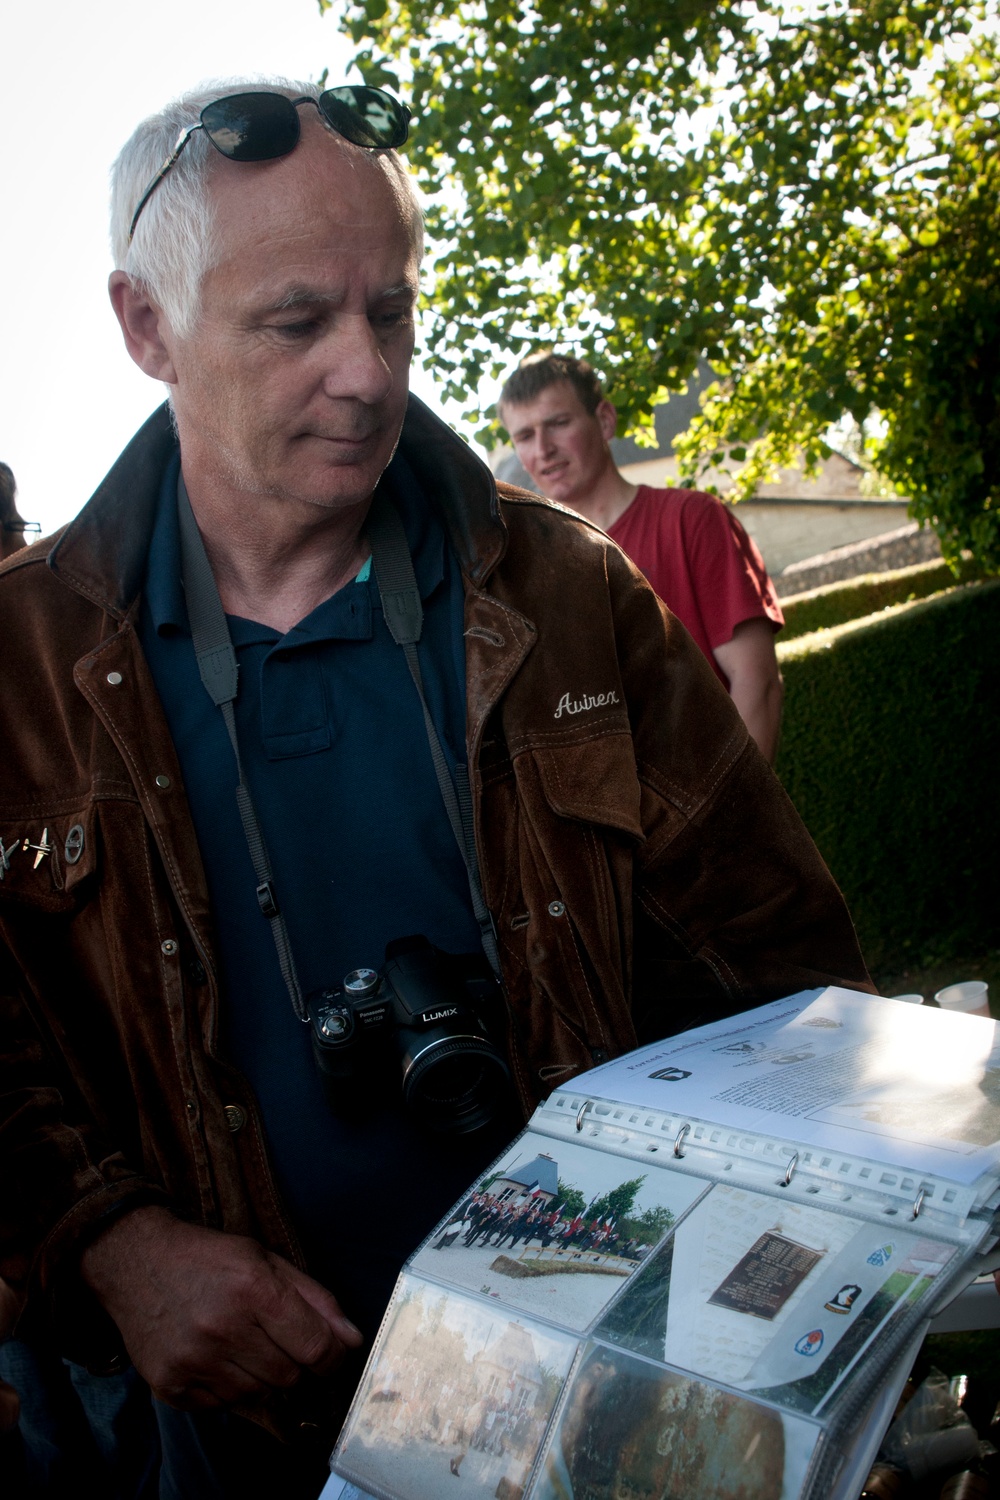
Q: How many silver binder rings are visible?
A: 4